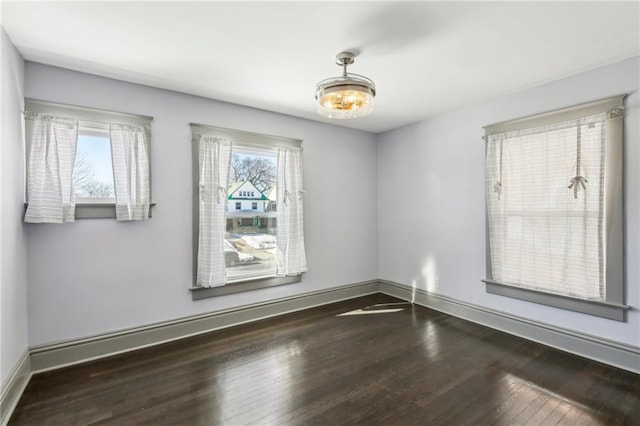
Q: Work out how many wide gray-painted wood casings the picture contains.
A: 3